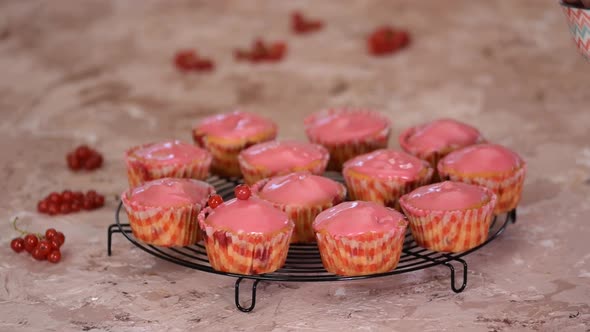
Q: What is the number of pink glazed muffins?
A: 12